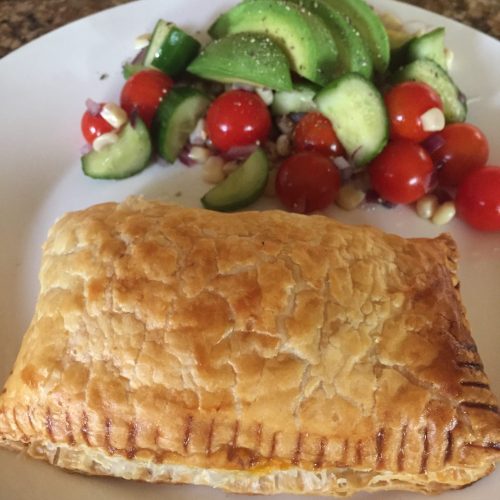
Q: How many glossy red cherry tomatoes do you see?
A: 9